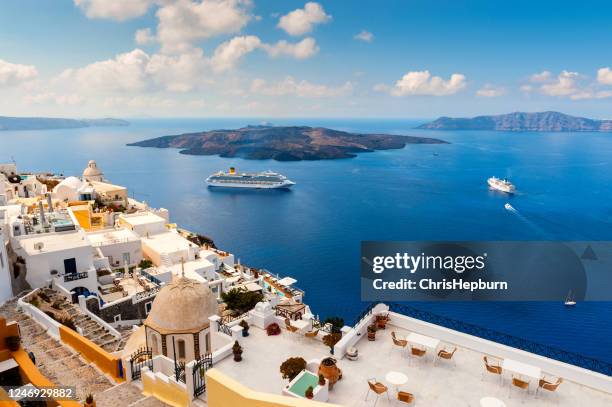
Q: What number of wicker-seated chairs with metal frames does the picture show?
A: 10